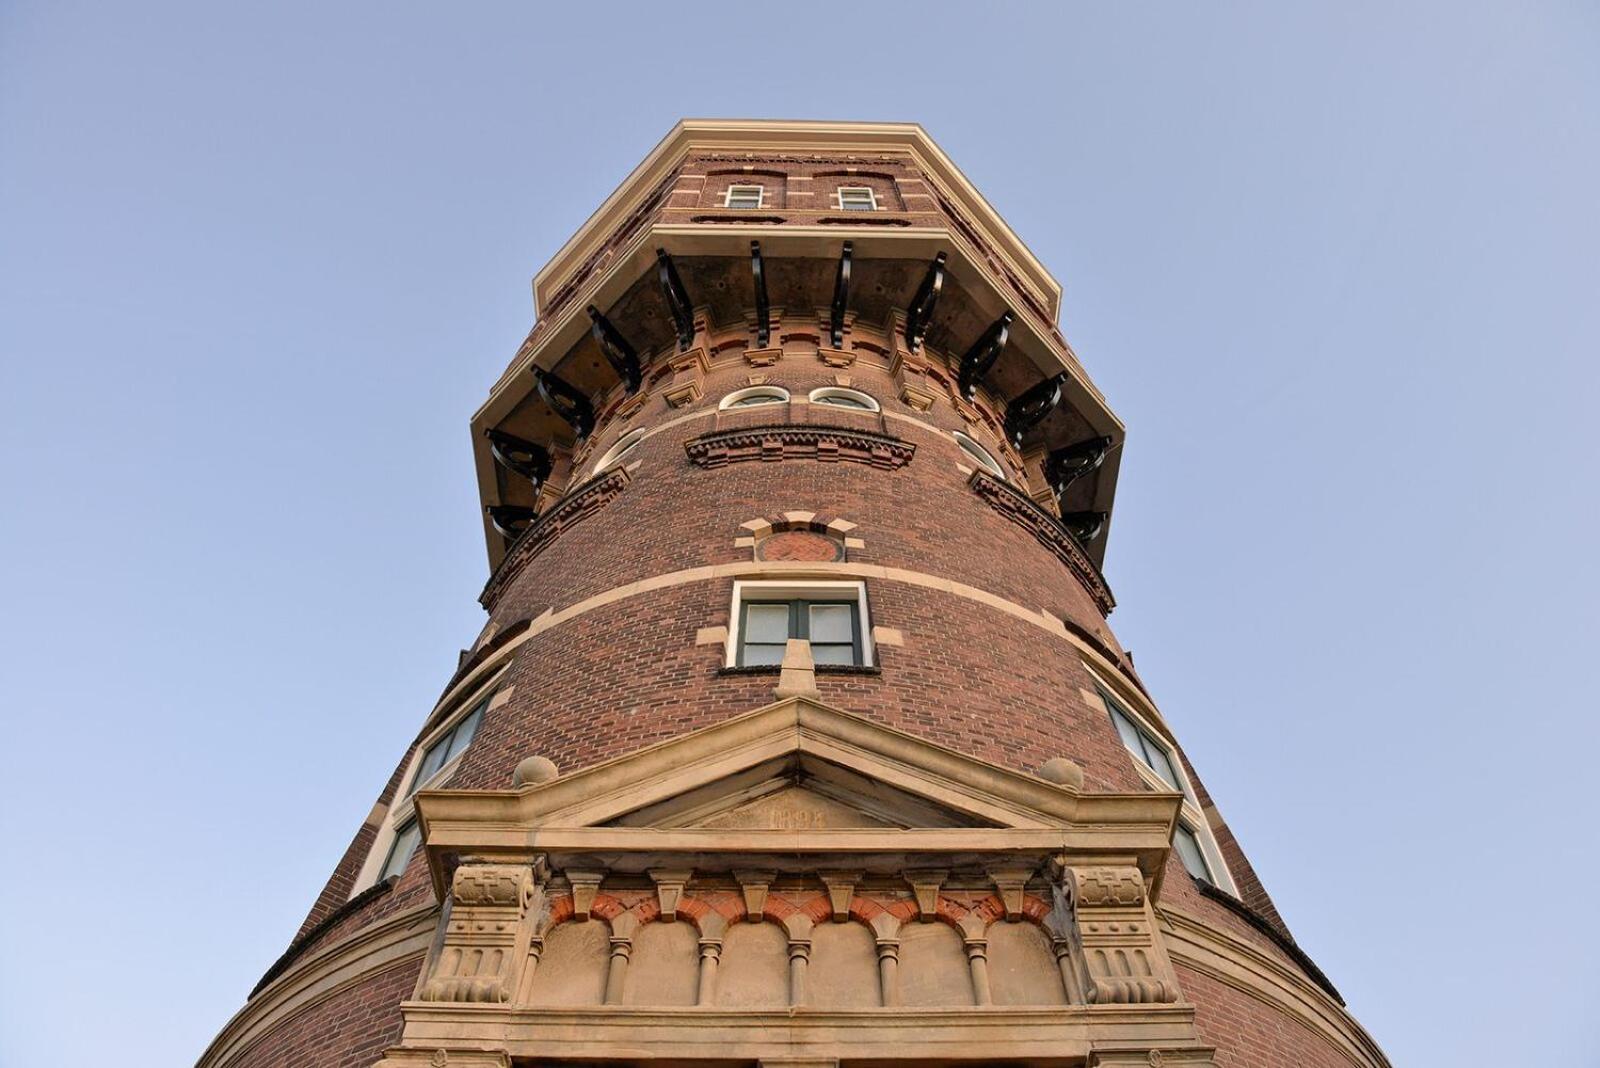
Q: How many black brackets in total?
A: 12